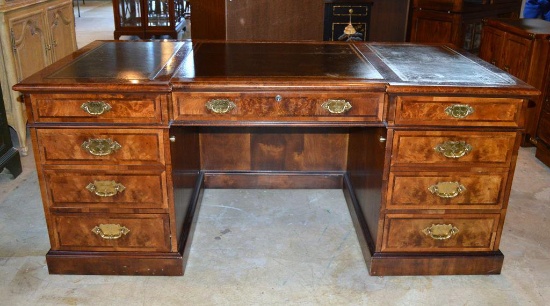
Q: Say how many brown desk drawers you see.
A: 9